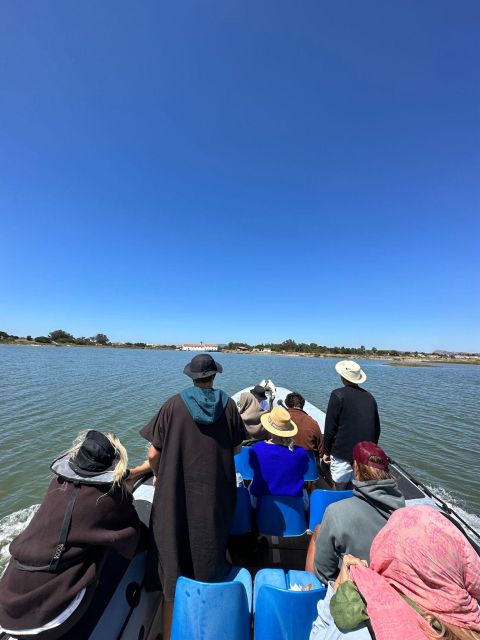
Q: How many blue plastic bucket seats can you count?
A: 7